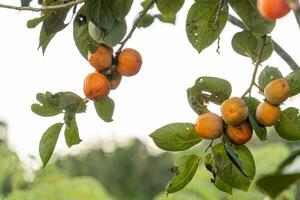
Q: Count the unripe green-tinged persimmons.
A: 0